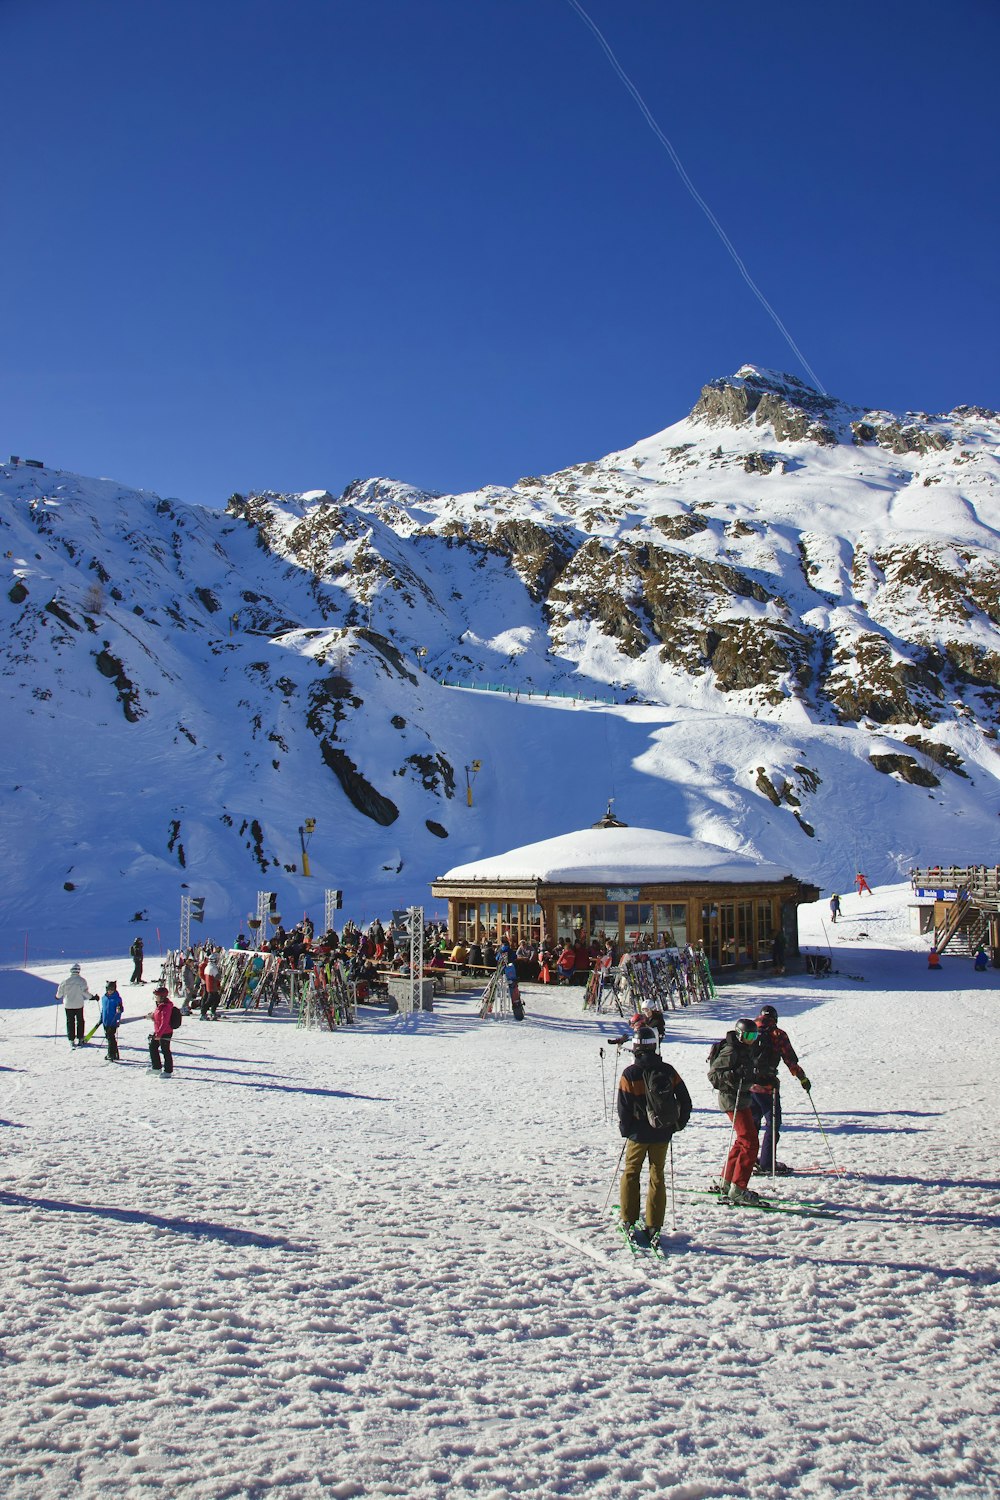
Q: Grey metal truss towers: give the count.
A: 4